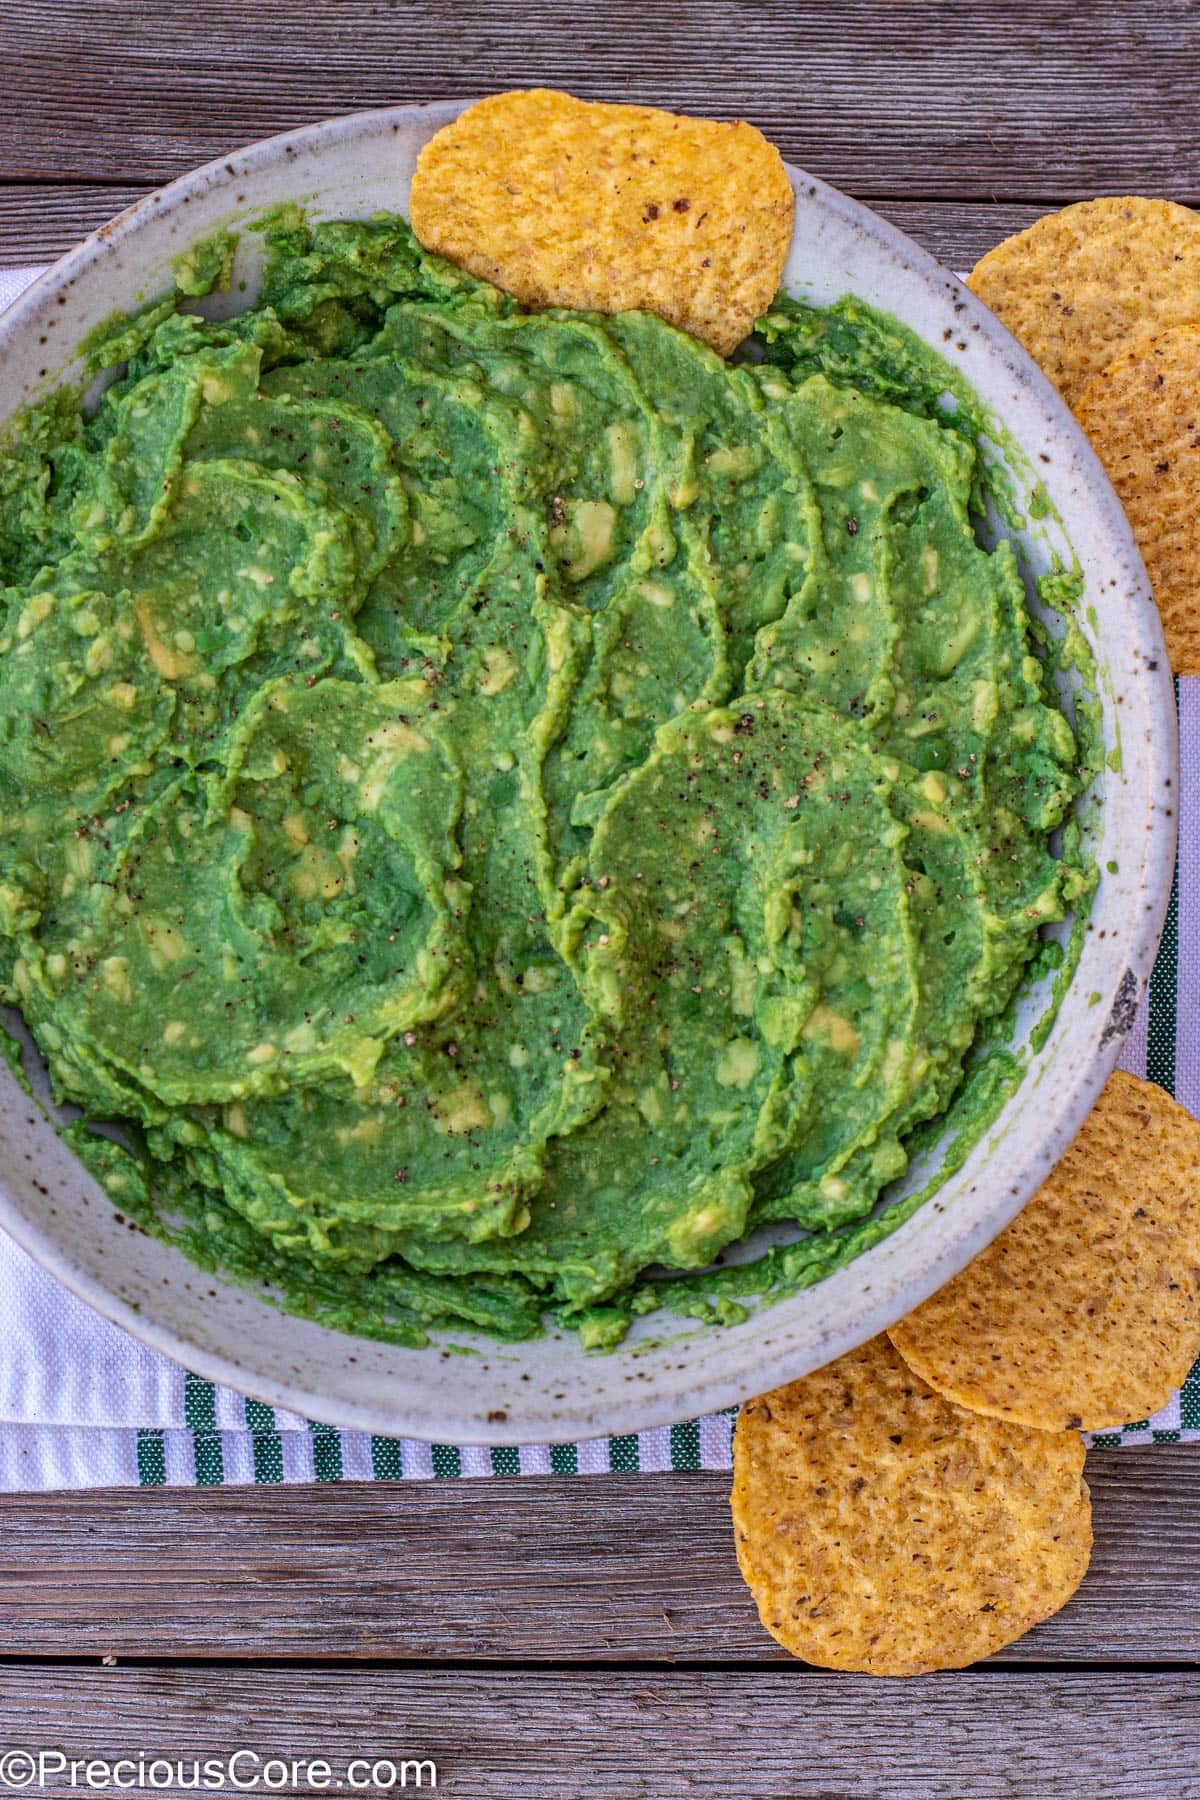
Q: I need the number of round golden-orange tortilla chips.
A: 5